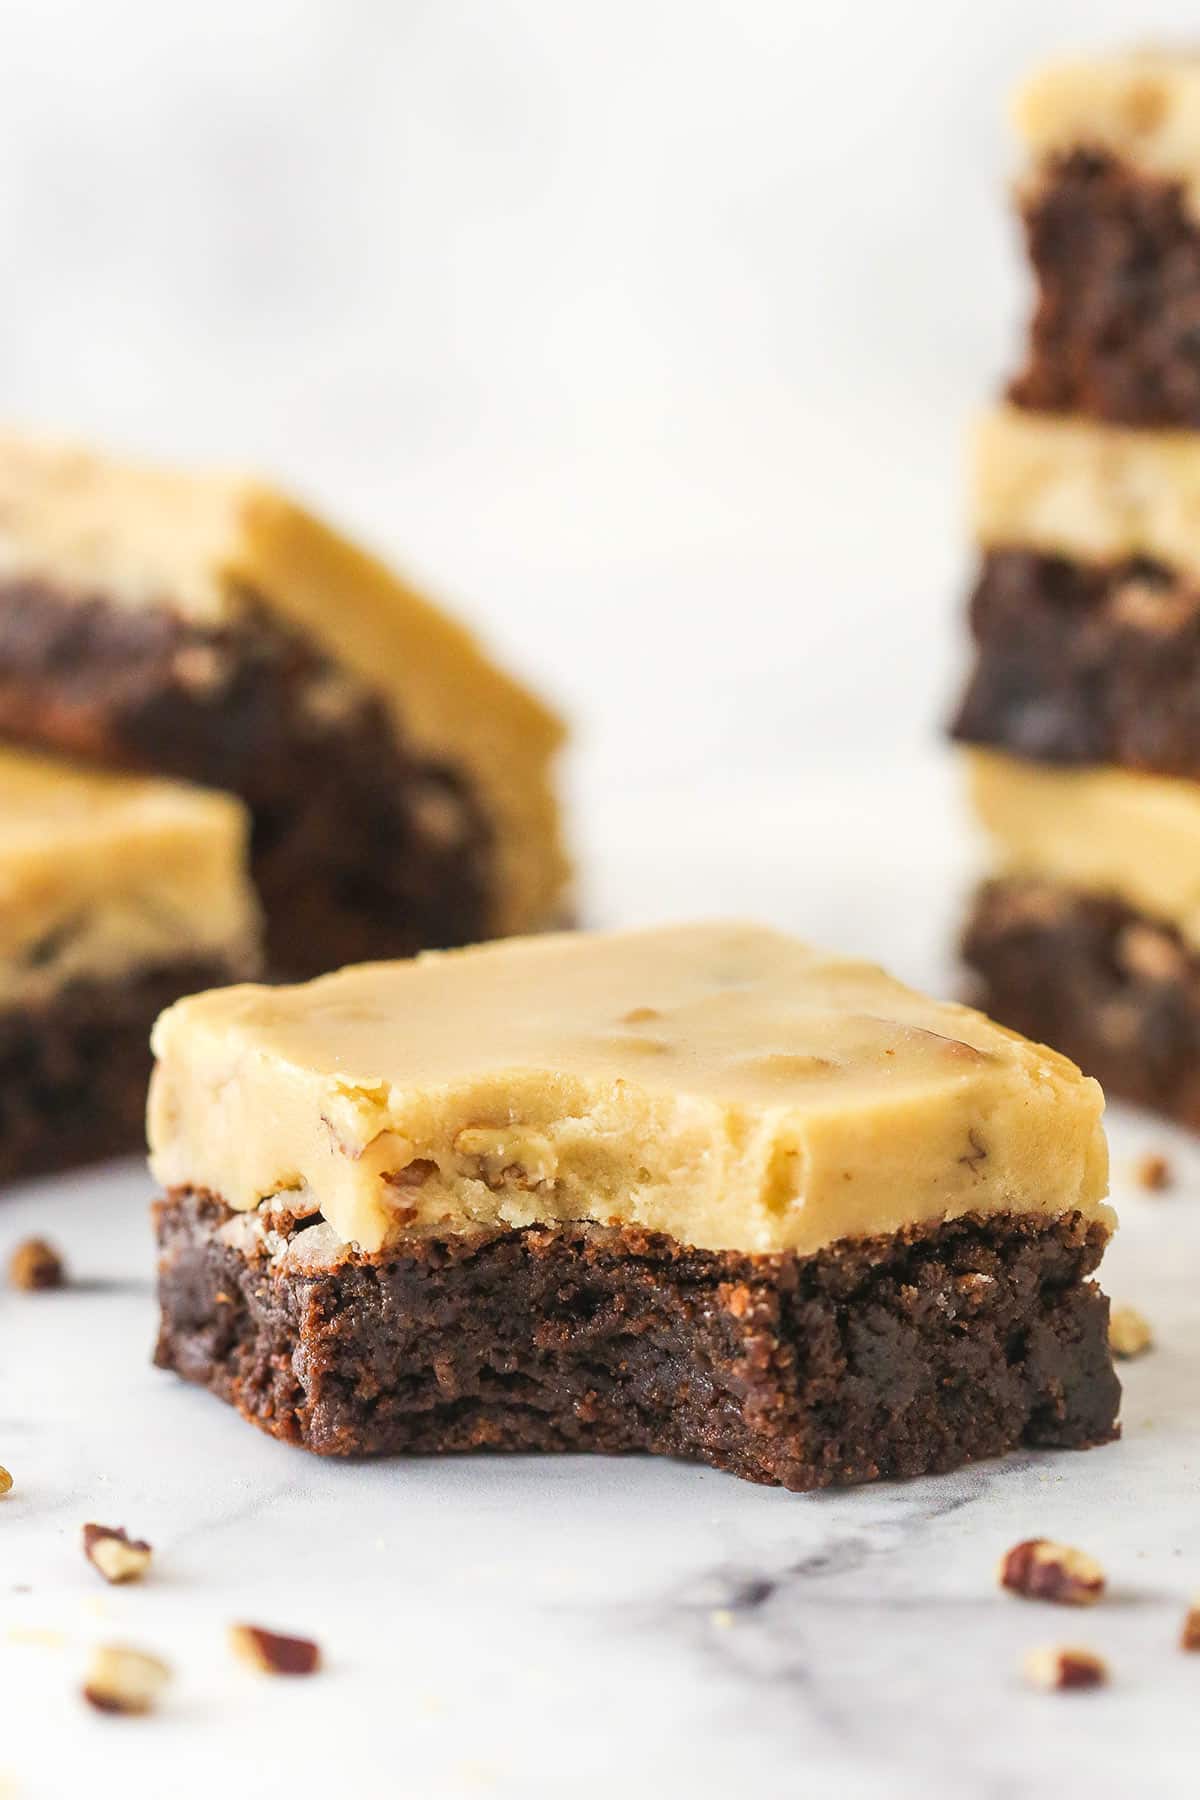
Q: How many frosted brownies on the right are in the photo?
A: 3